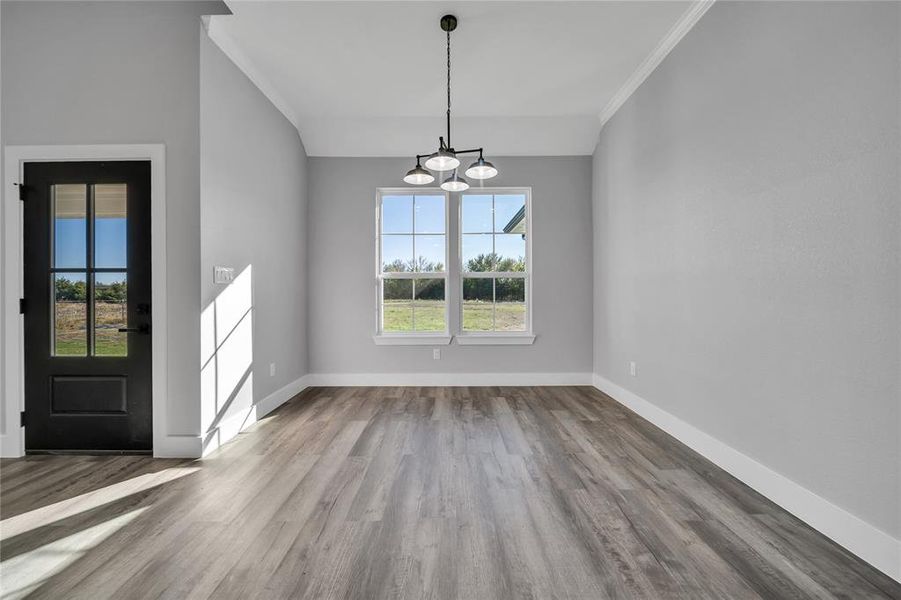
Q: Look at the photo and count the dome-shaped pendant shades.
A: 4